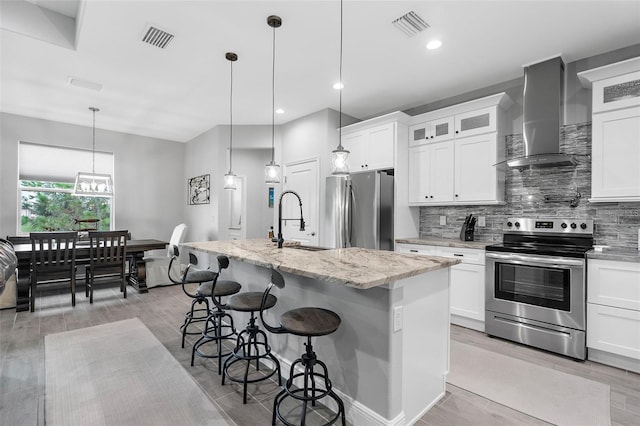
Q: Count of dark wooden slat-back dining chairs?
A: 2